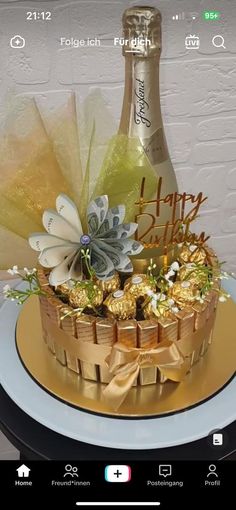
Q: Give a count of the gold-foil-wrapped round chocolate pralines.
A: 9